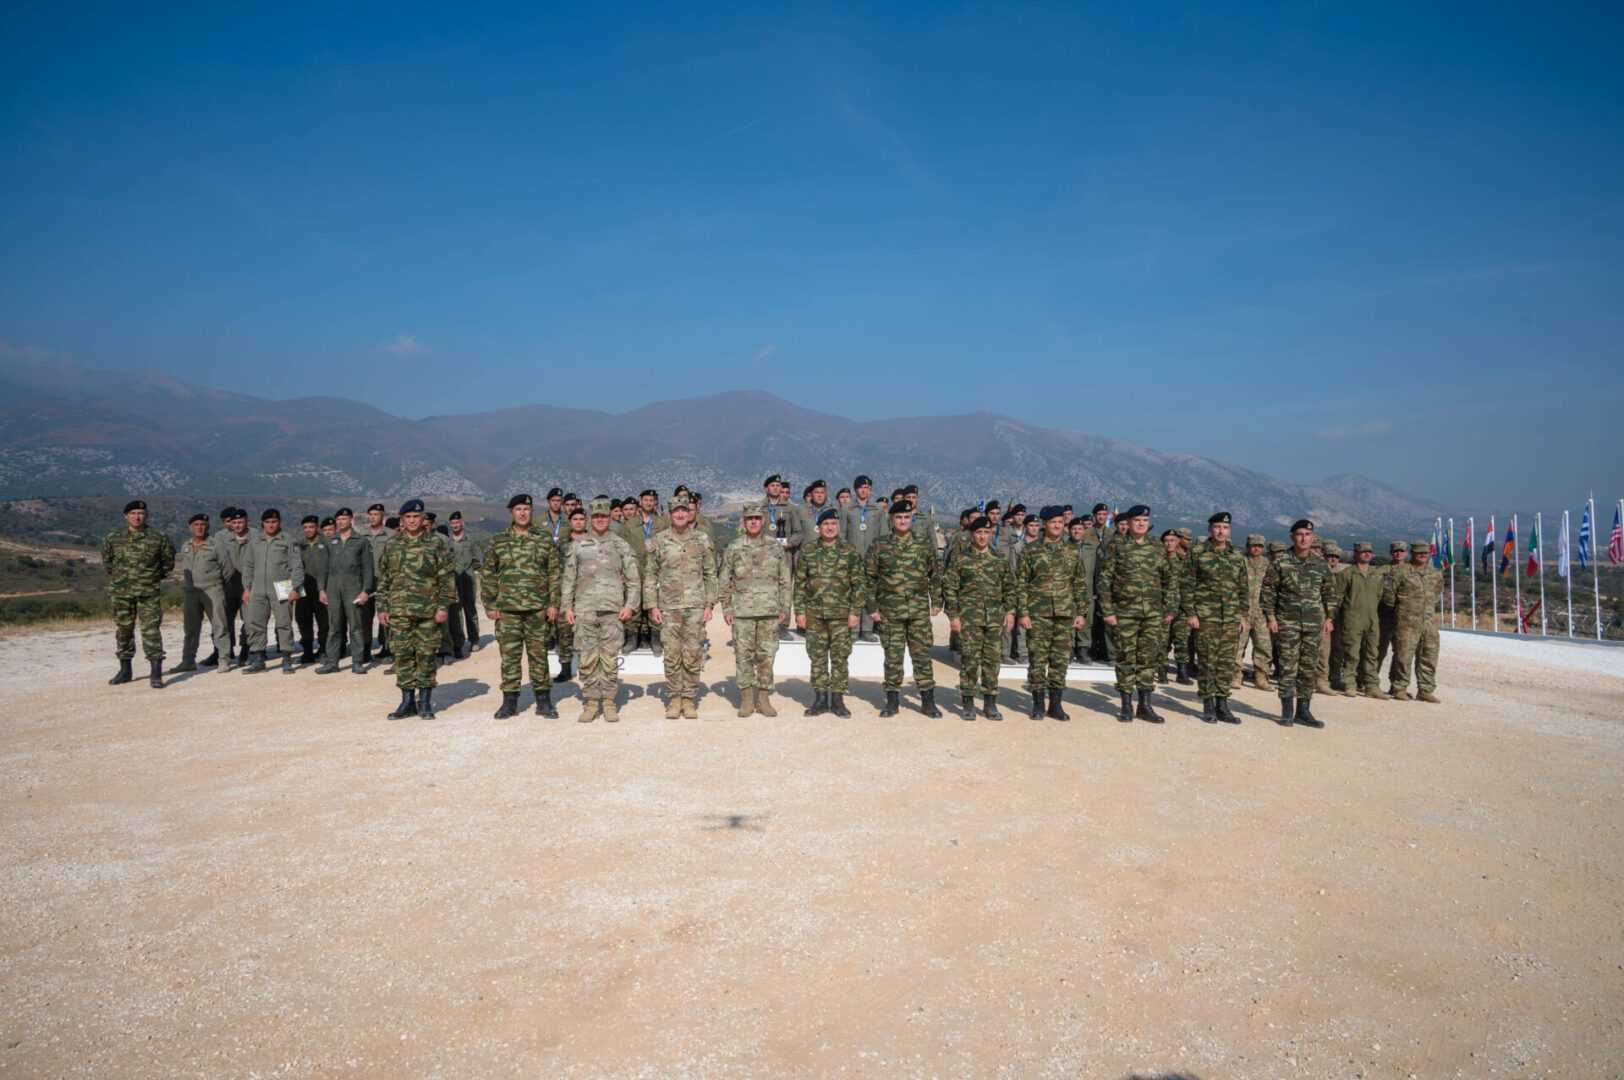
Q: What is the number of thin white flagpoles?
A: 9